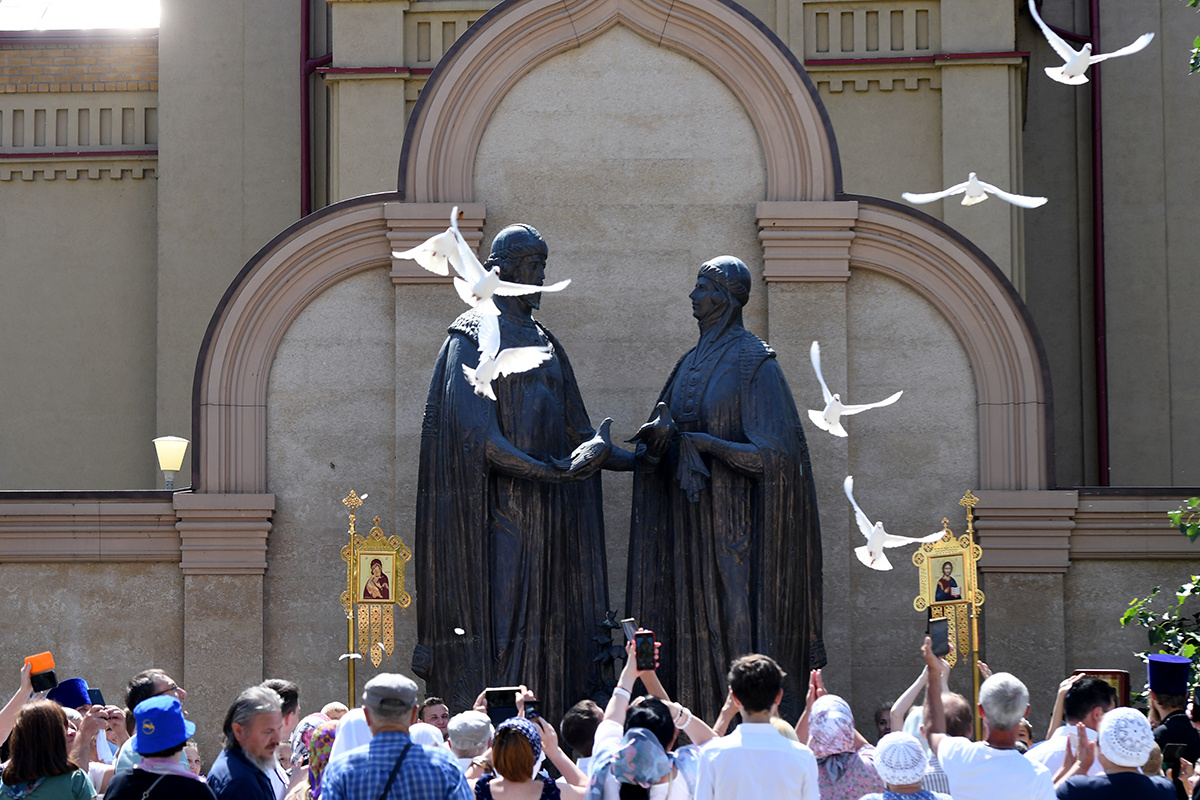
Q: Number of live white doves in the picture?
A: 7